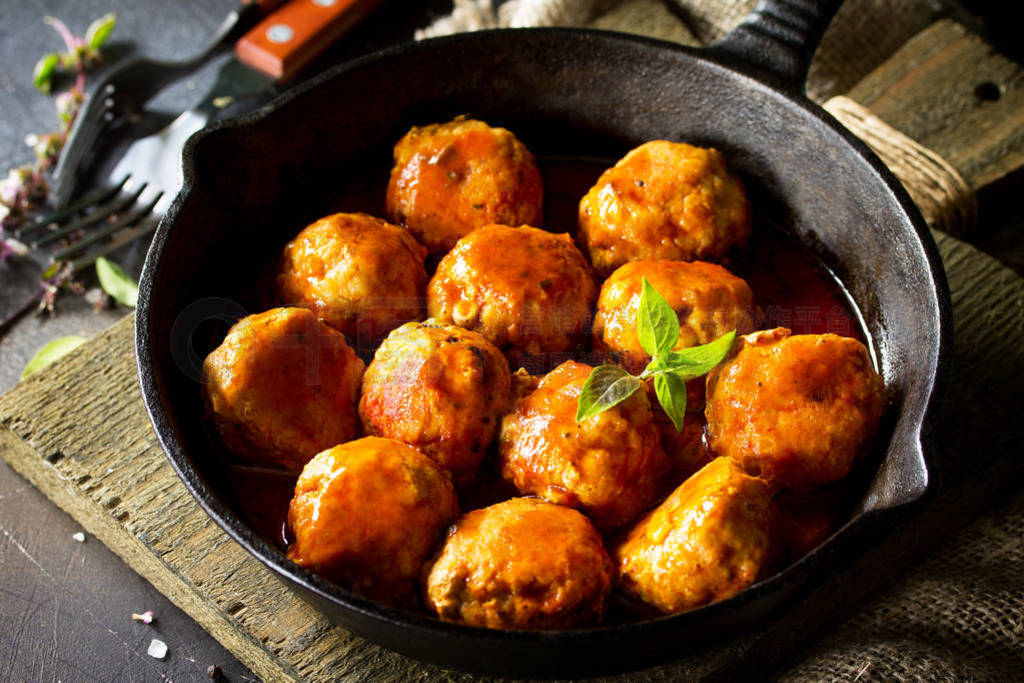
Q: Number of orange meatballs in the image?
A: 12